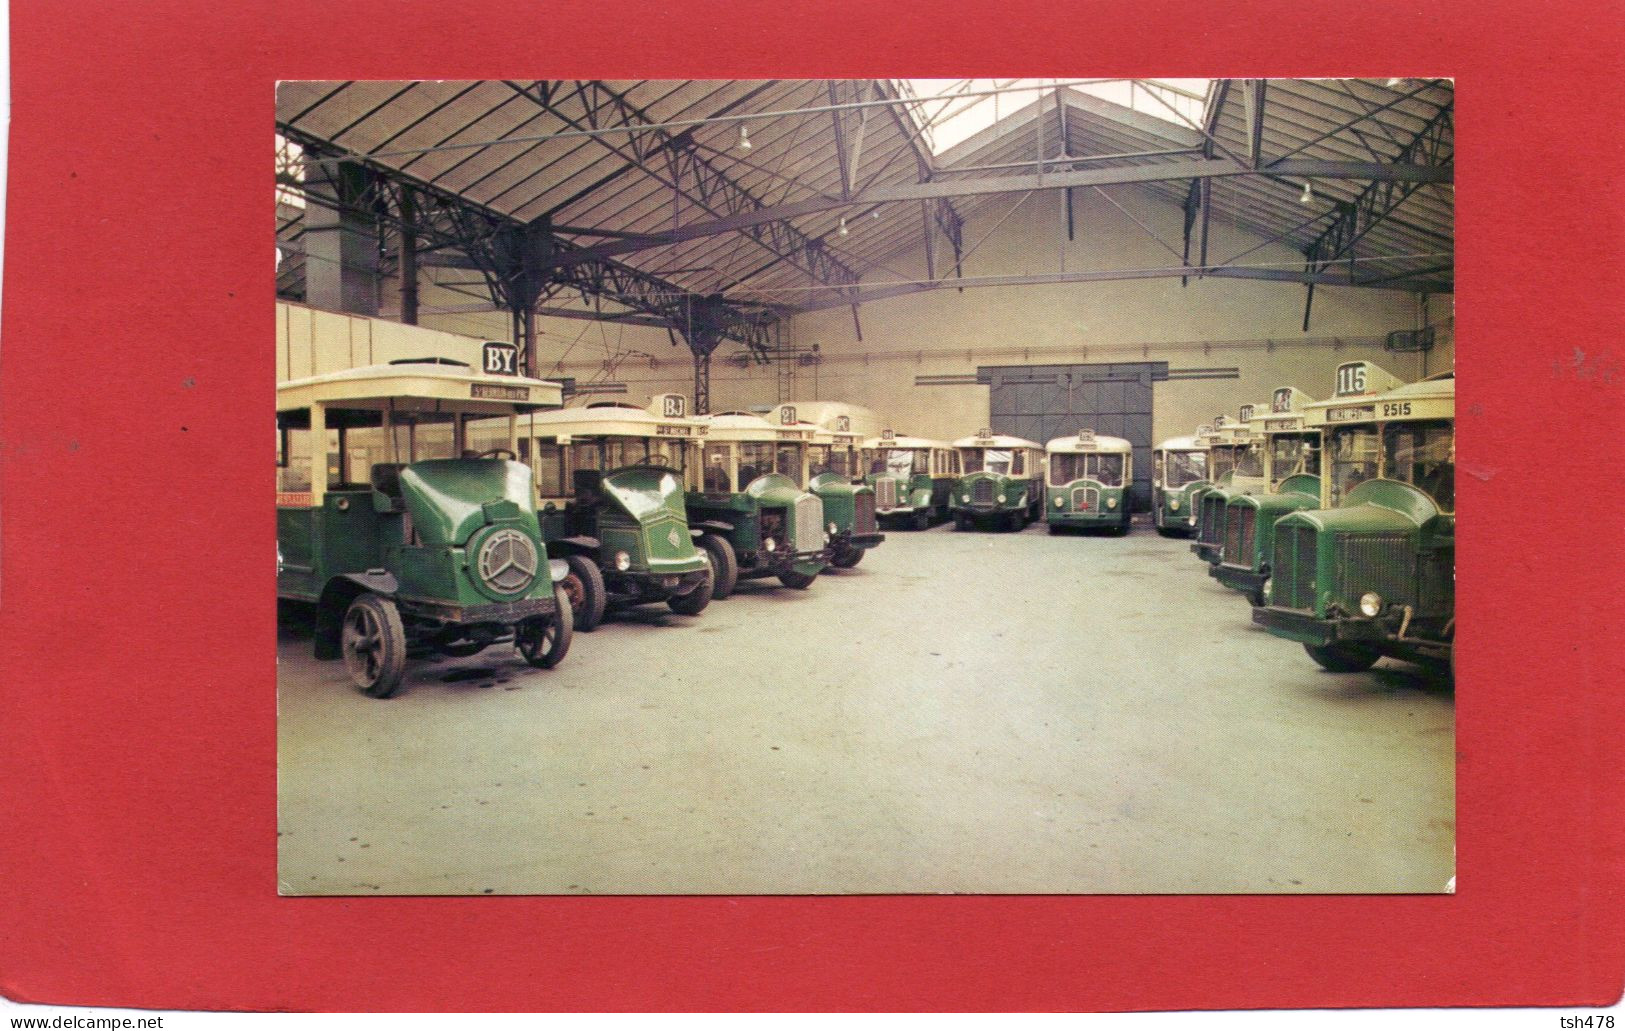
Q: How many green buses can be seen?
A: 12